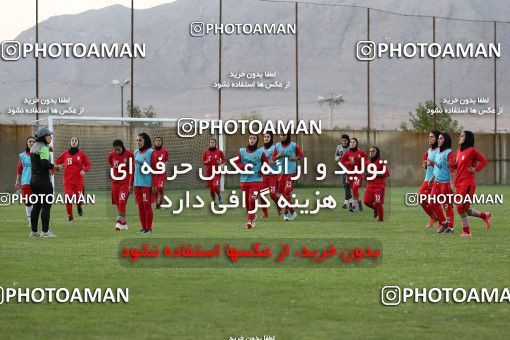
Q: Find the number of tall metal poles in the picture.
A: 7